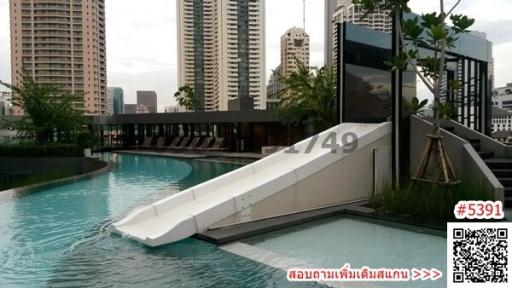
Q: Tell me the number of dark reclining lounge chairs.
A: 7